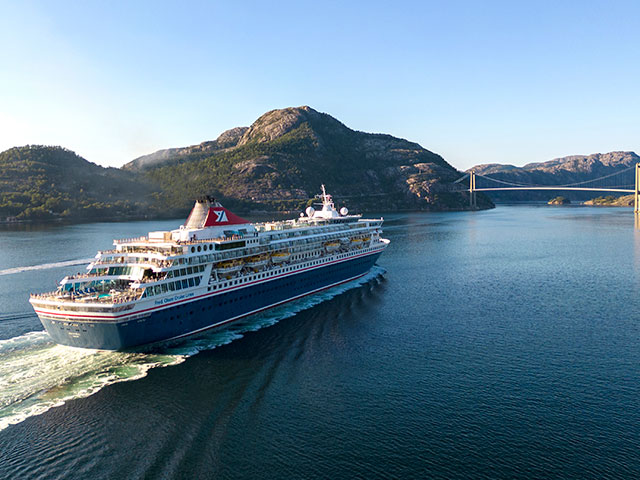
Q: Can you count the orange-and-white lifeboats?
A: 6